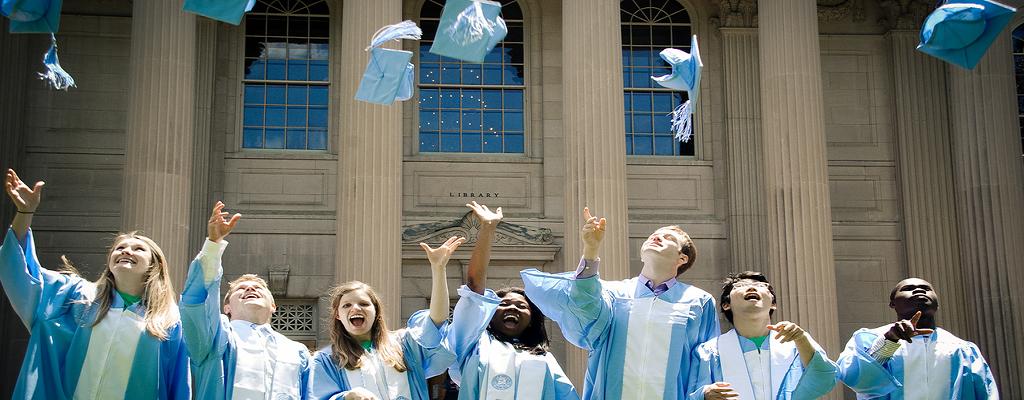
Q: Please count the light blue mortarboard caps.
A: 6